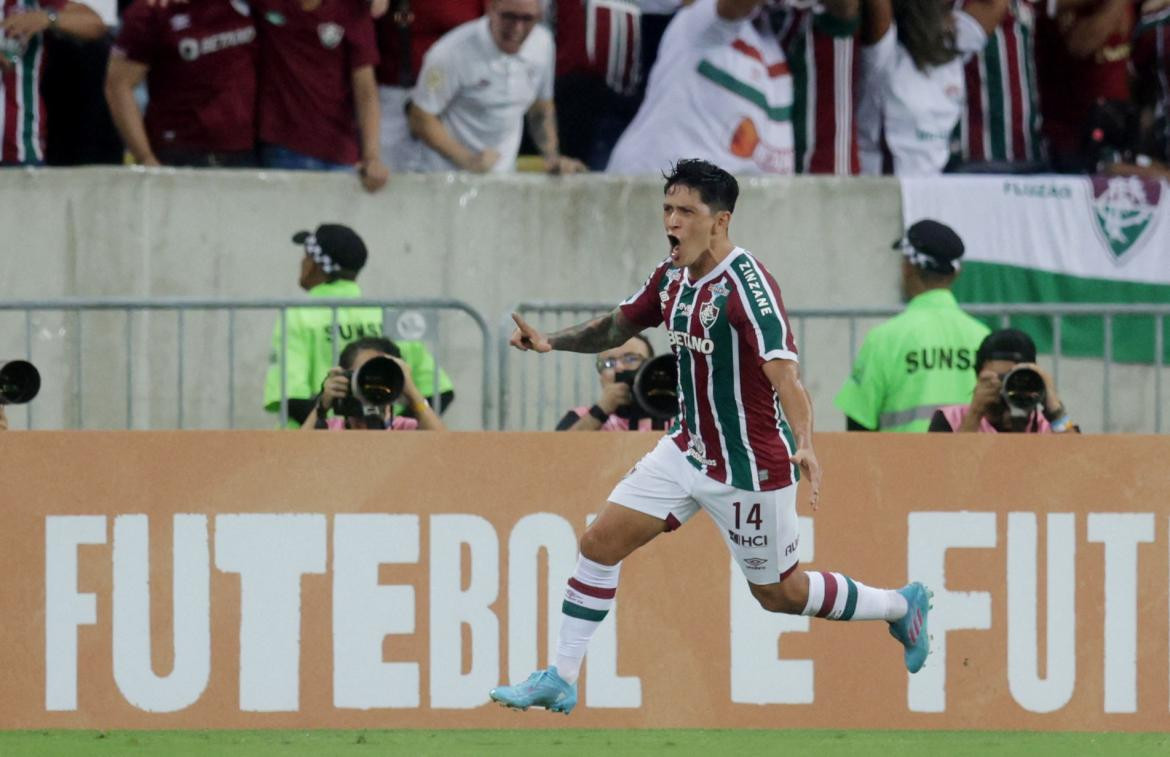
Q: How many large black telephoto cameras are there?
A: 4